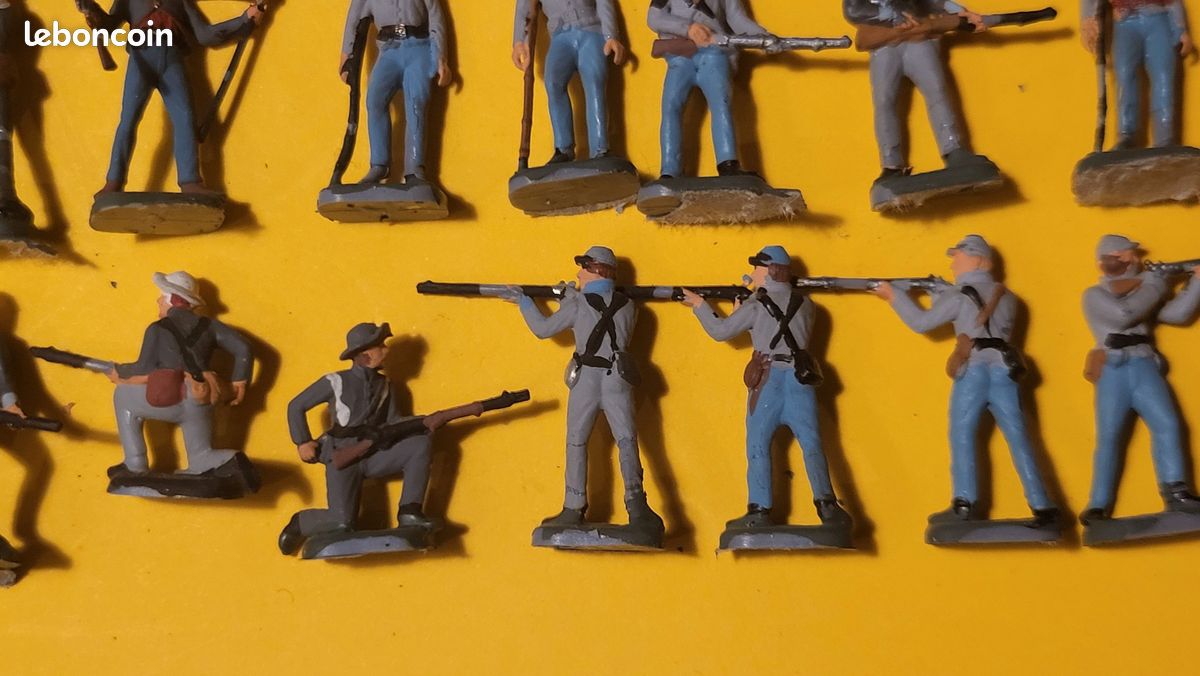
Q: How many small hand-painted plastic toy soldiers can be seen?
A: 14